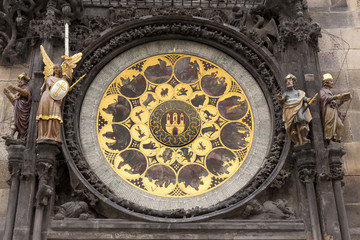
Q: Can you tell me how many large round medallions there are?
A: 12